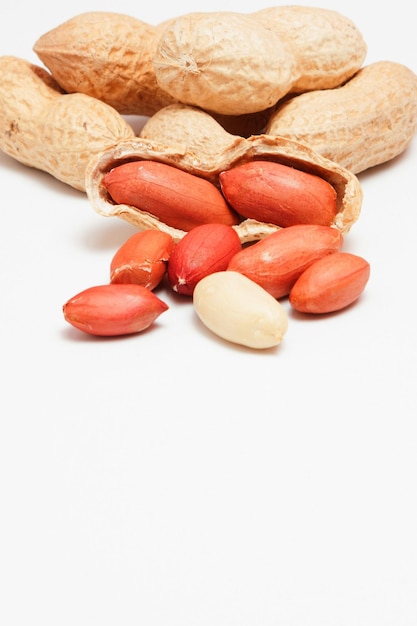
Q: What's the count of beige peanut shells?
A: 6